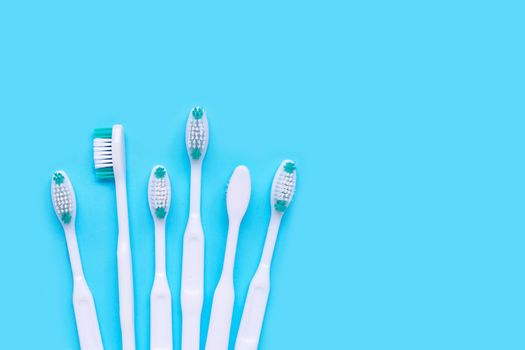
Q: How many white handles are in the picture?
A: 6